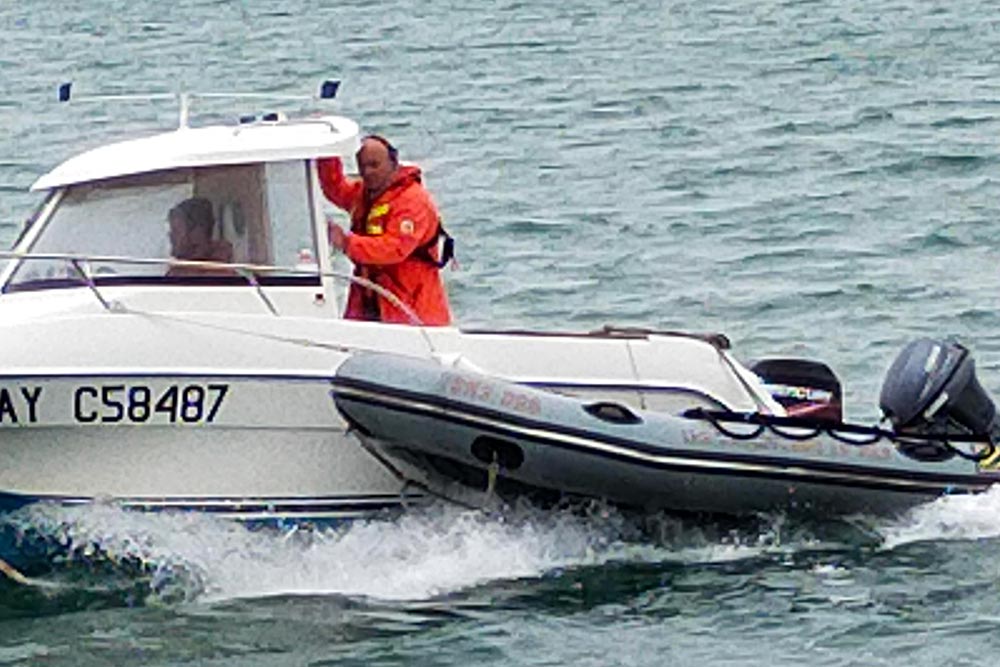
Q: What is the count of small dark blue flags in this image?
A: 2